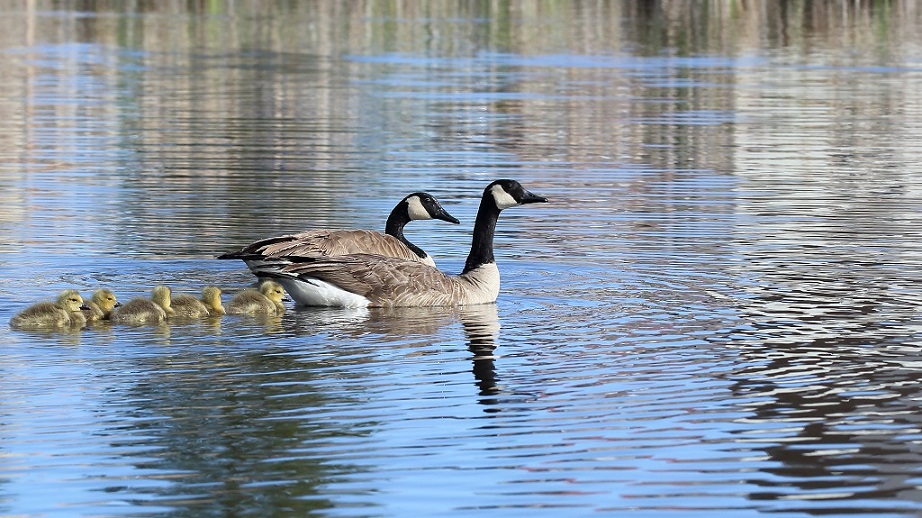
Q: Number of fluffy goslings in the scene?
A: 5